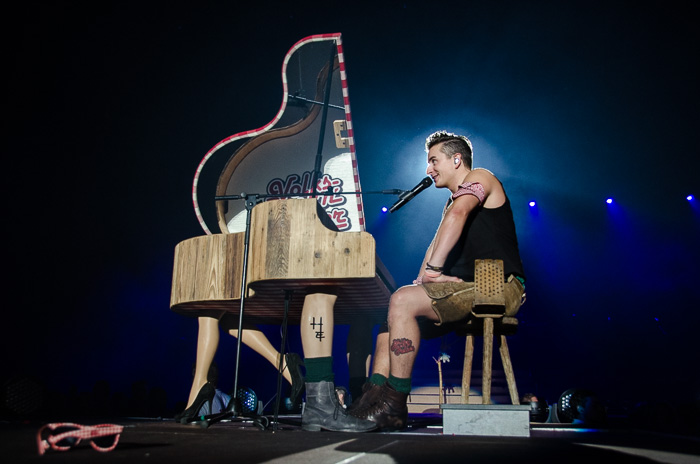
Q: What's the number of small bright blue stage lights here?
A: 4